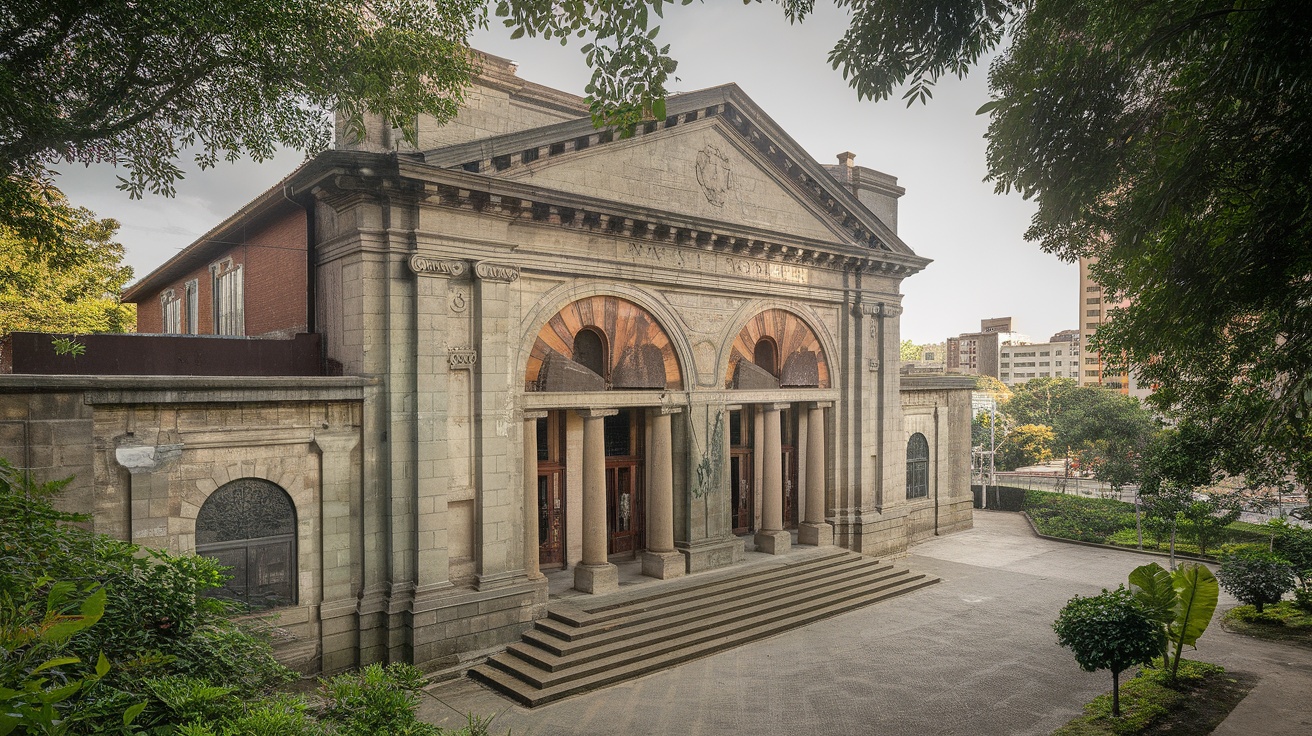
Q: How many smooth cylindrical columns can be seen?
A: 5